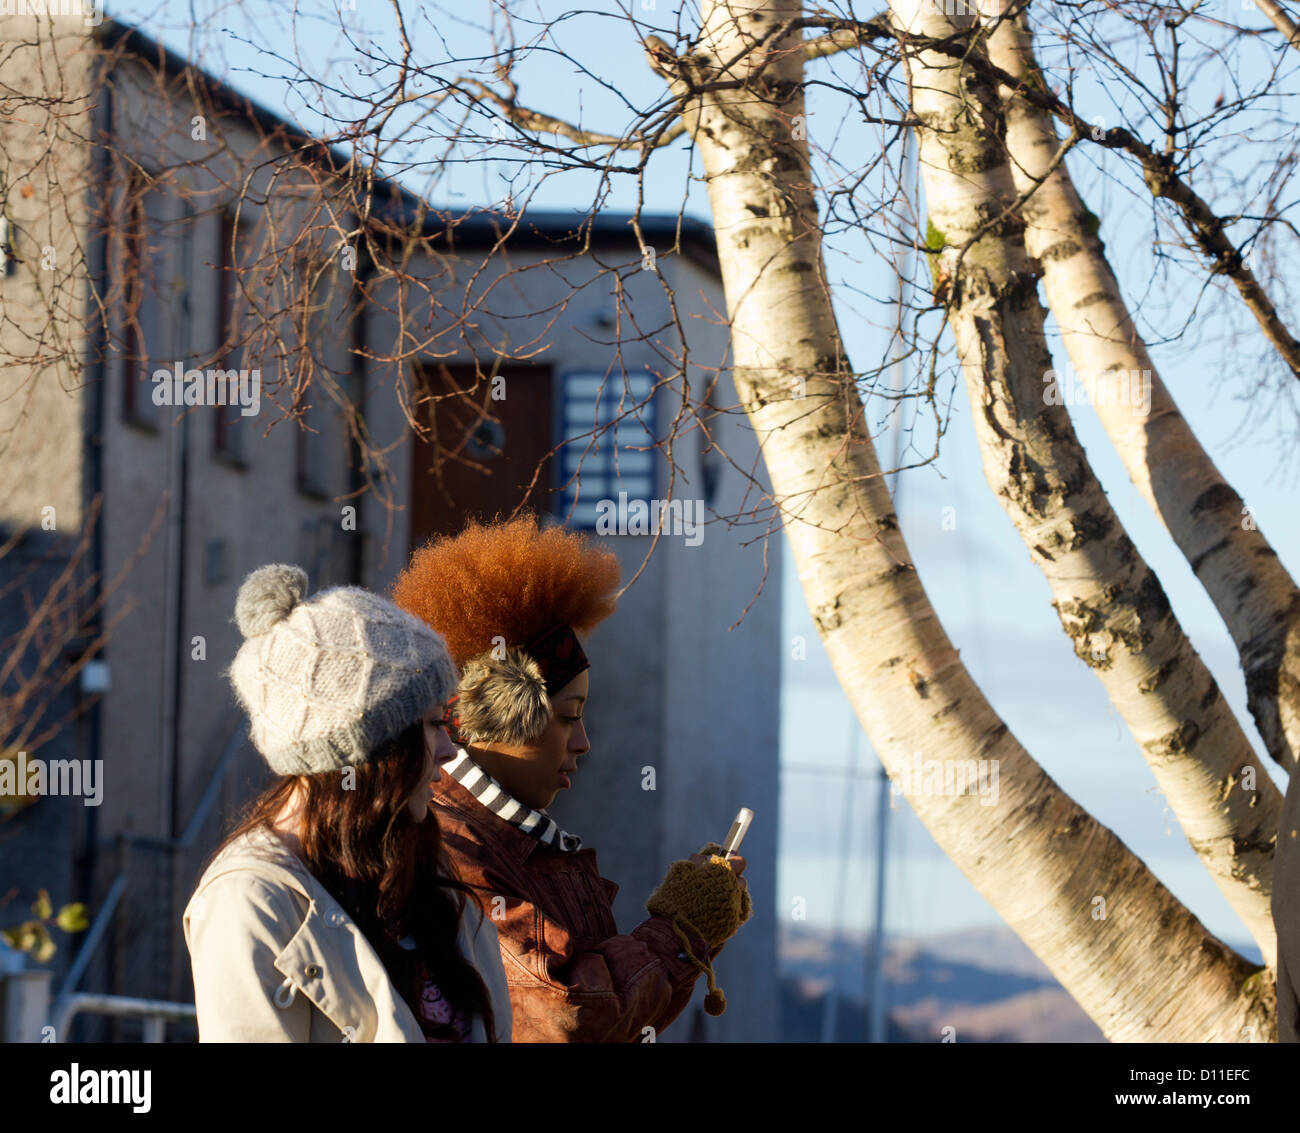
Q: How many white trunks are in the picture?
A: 3